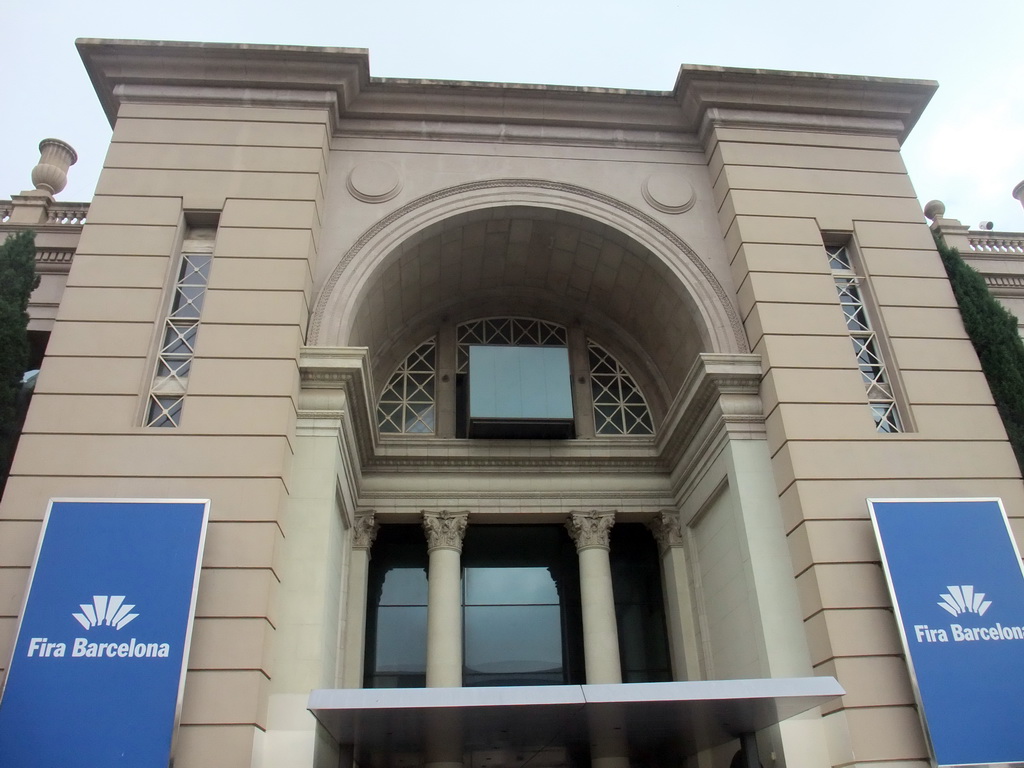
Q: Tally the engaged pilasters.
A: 2